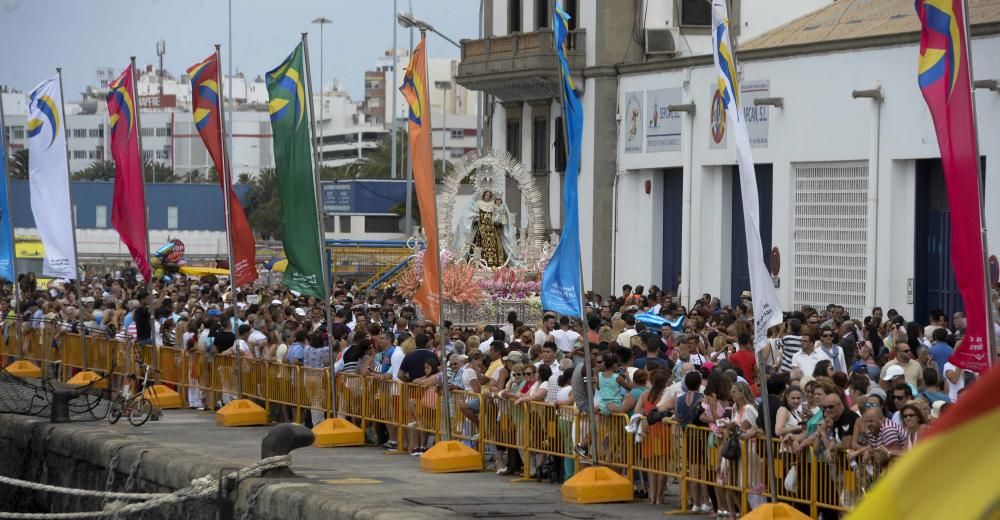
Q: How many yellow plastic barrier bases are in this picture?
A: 8